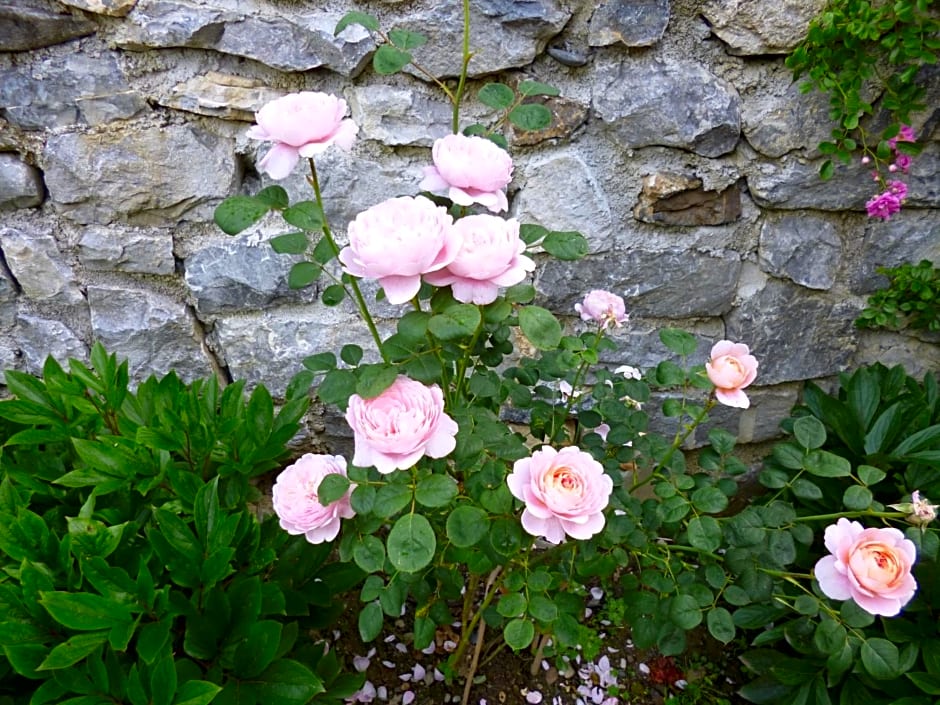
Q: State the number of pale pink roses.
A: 10